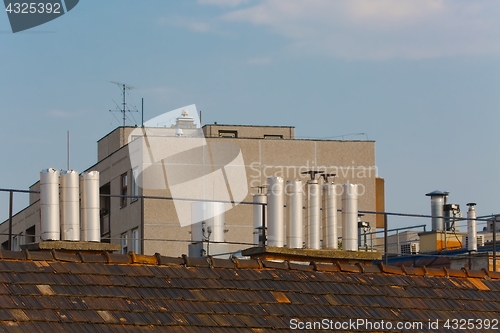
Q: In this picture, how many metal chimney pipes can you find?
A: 11